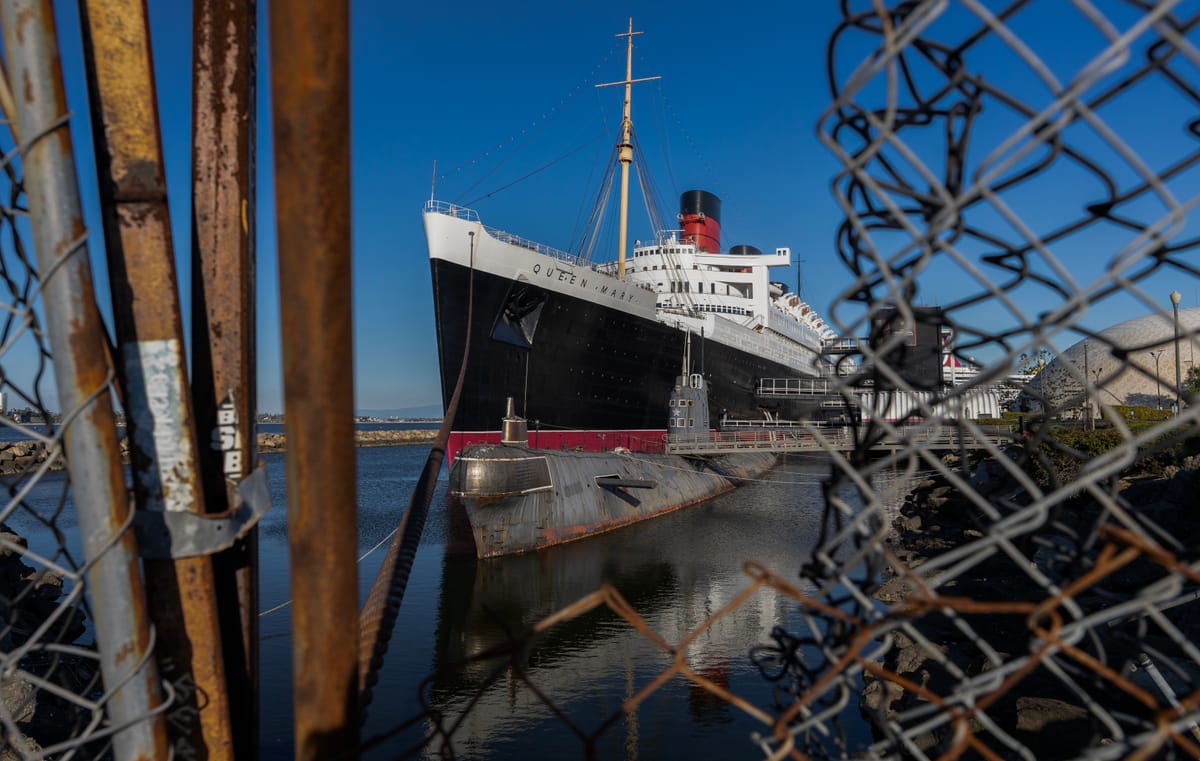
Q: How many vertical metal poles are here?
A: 4